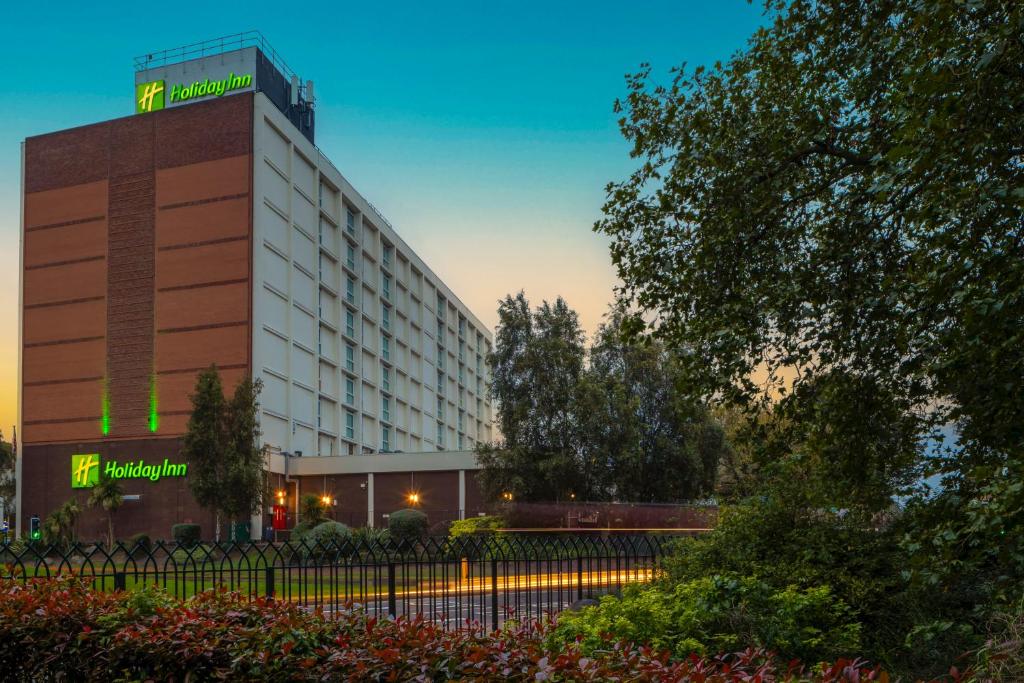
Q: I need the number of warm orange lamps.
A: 5